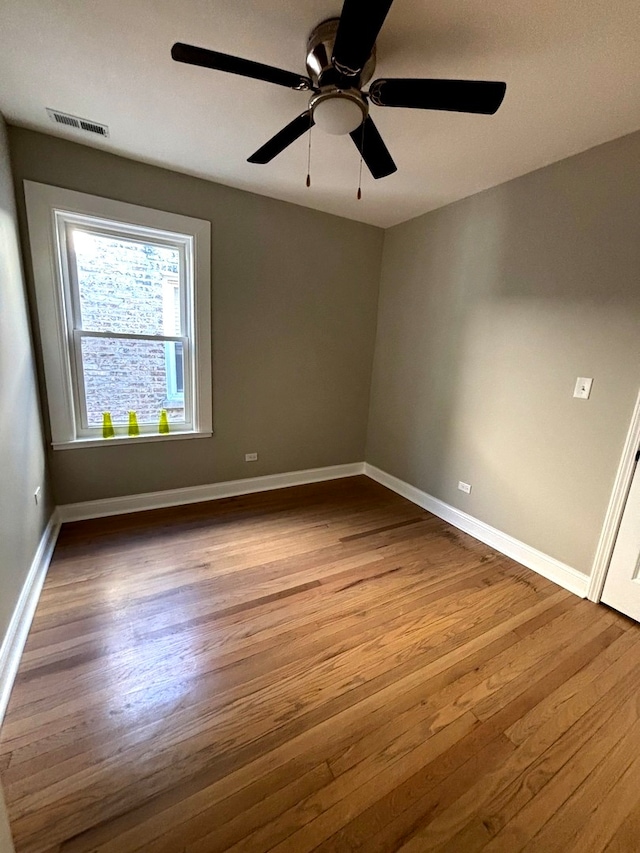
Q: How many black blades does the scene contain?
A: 5